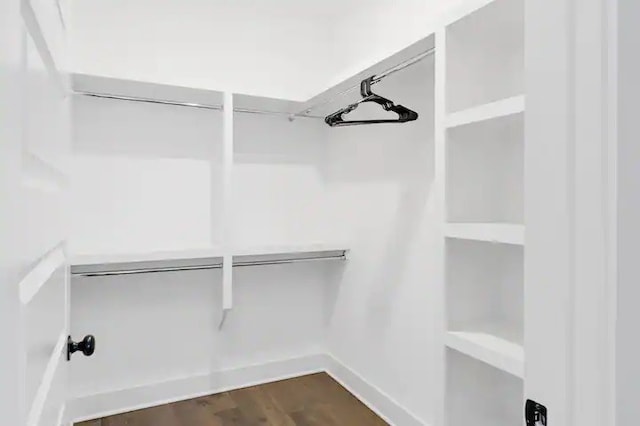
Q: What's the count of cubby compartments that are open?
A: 4